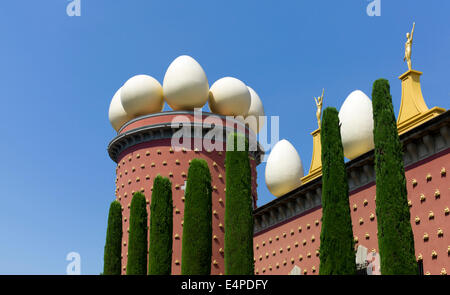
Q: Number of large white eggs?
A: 7